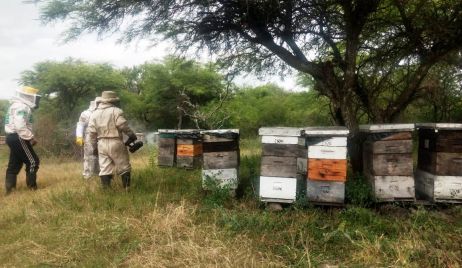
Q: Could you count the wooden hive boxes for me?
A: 7